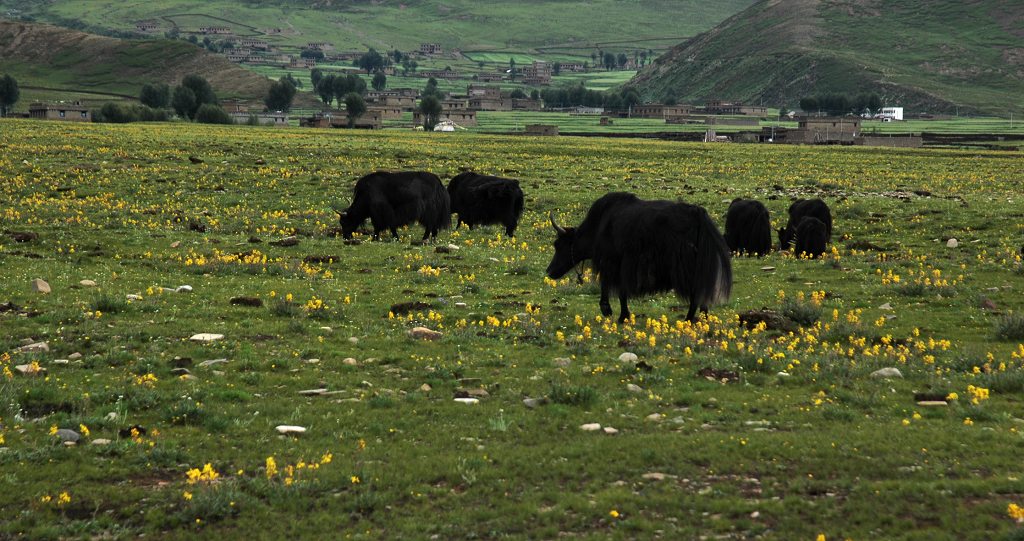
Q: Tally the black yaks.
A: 6